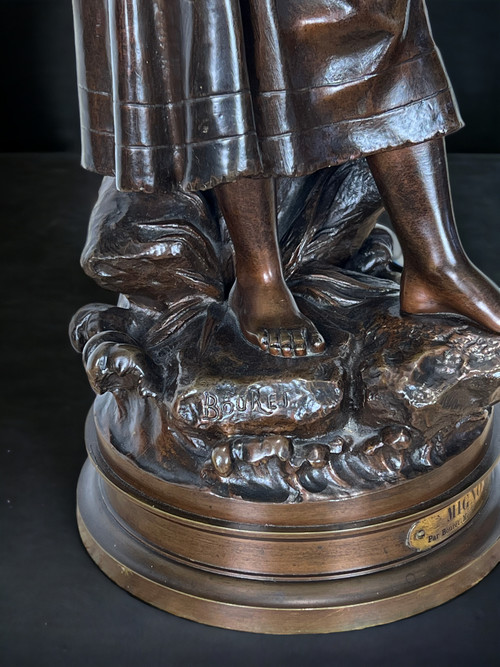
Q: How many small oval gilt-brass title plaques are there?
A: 1